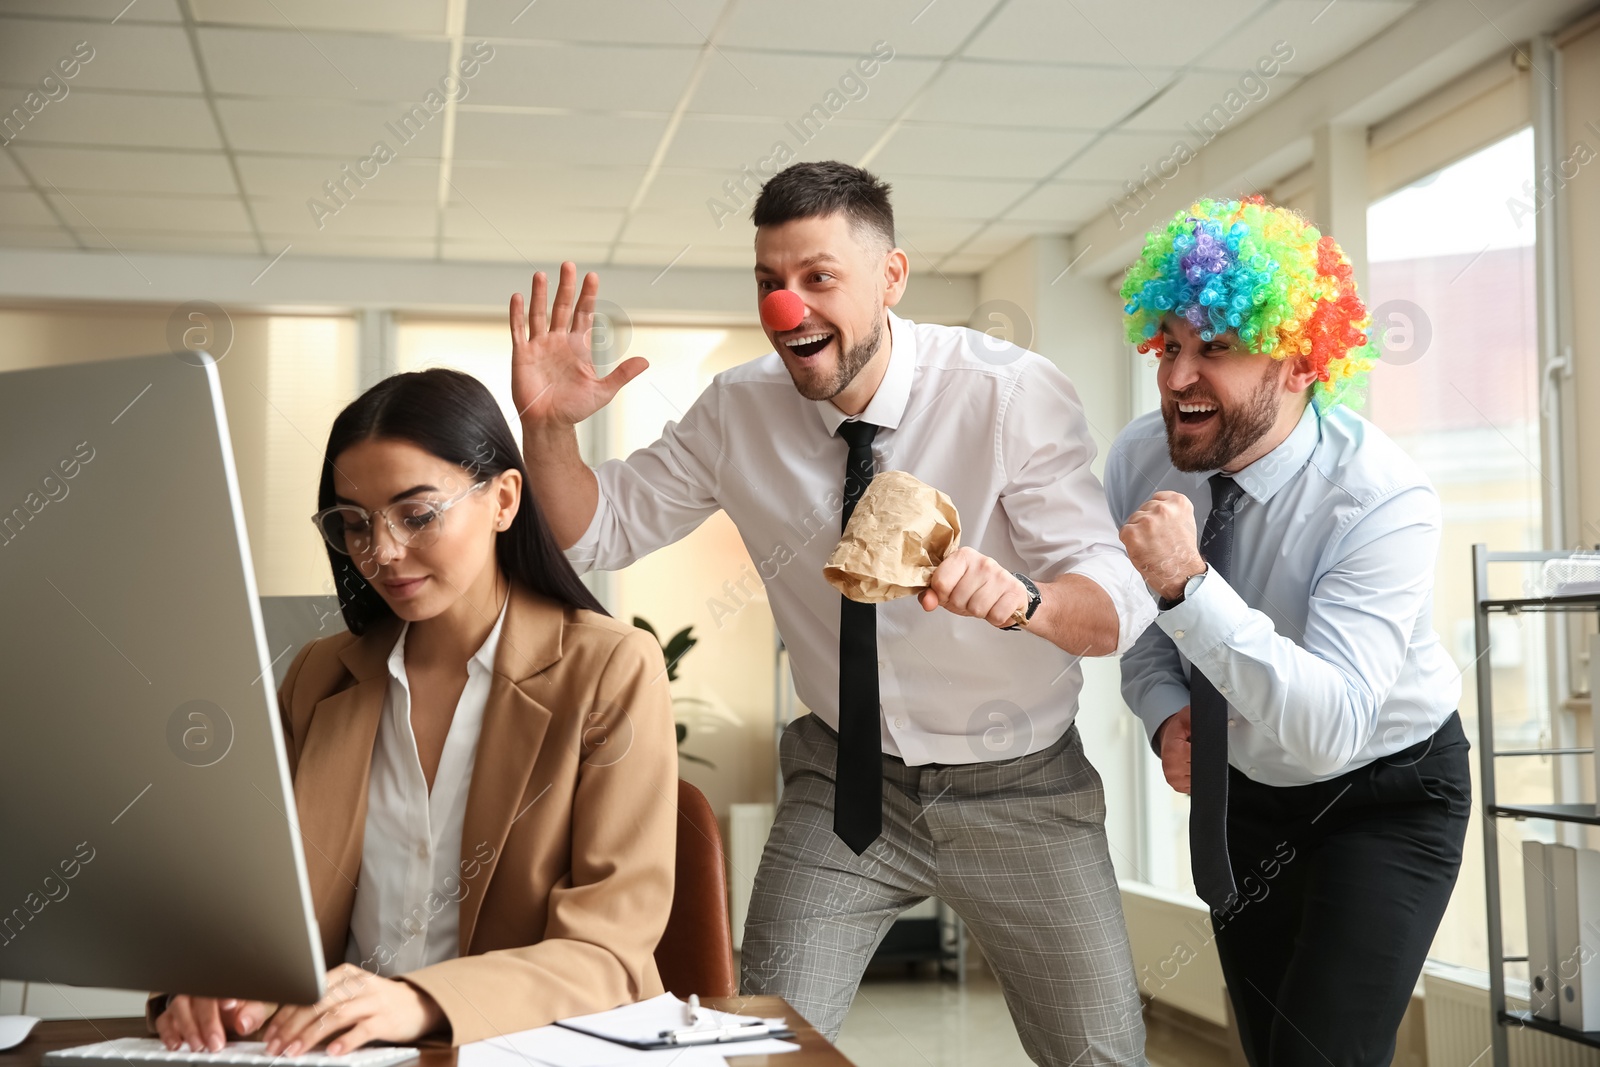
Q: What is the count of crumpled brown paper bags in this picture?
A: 1